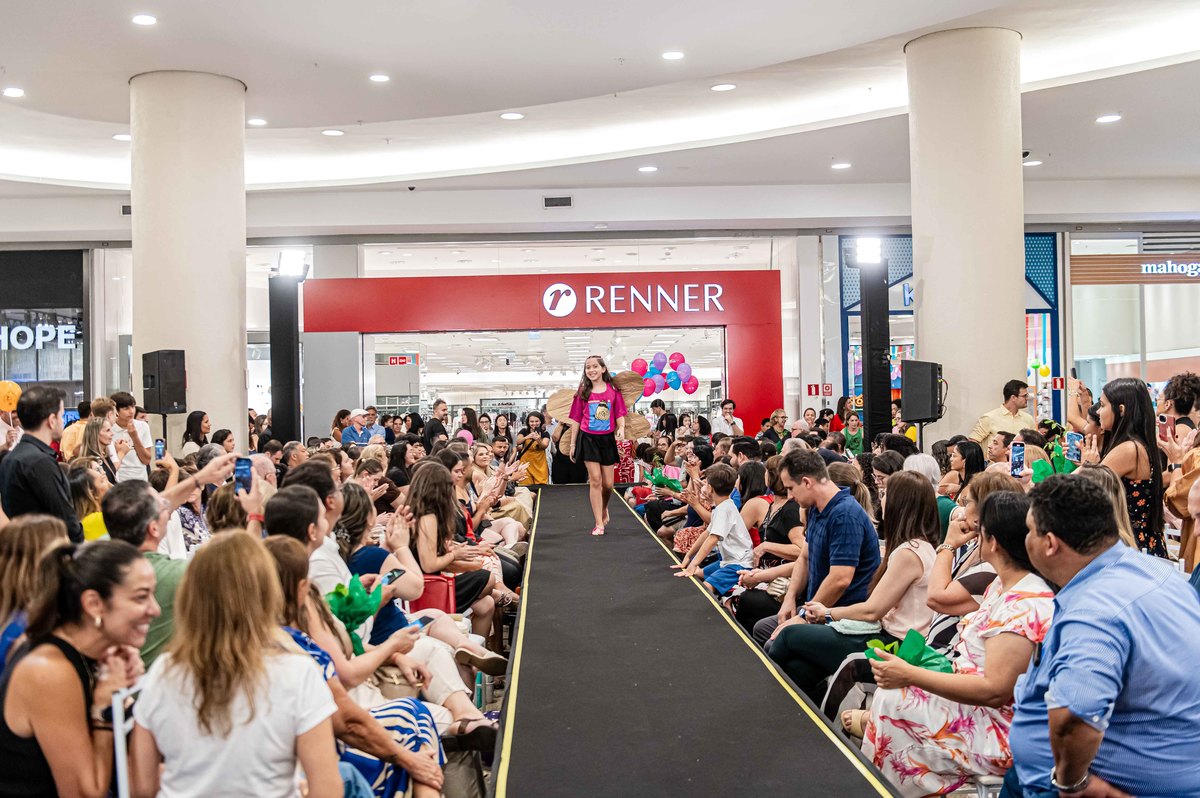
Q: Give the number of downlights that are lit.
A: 13